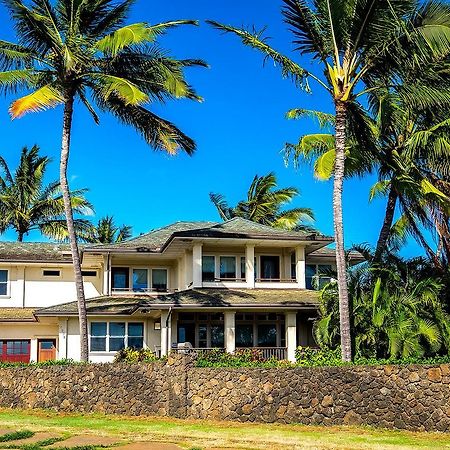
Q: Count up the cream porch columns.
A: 6